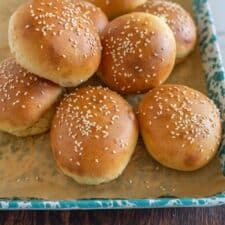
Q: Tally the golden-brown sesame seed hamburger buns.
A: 8